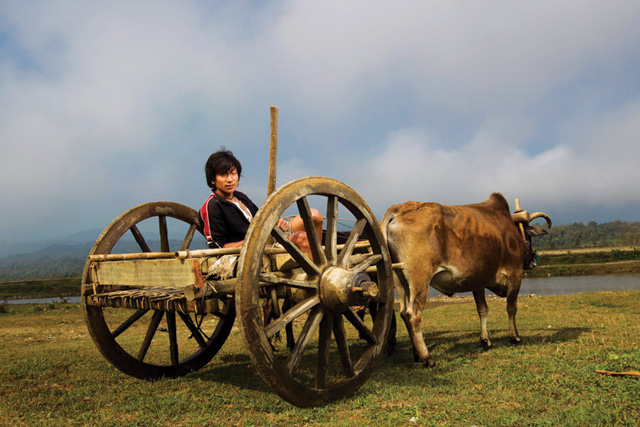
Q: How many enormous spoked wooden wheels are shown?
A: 2